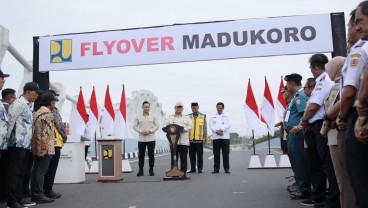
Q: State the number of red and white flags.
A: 7